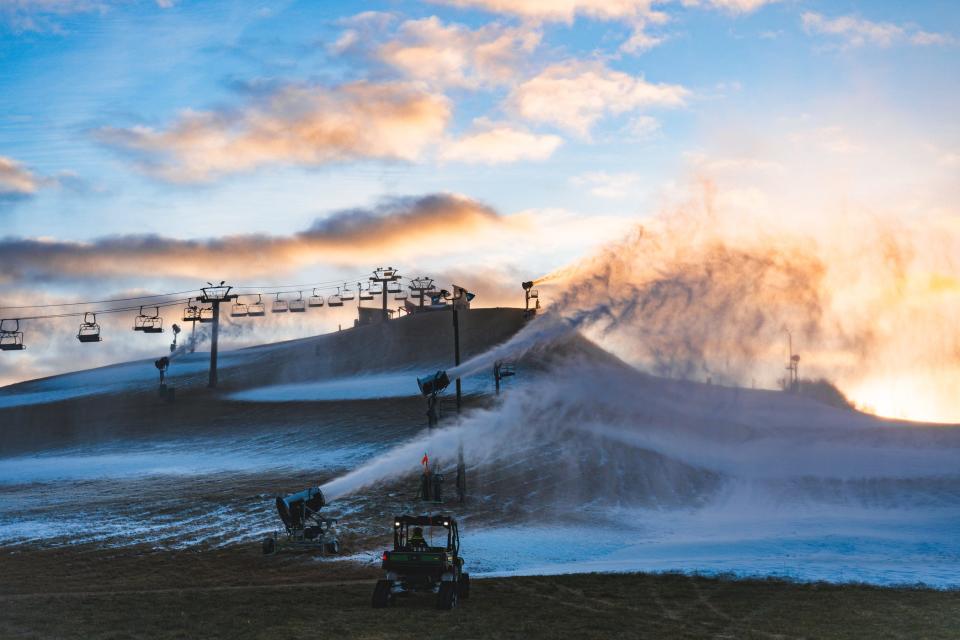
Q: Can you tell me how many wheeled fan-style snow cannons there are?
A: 1